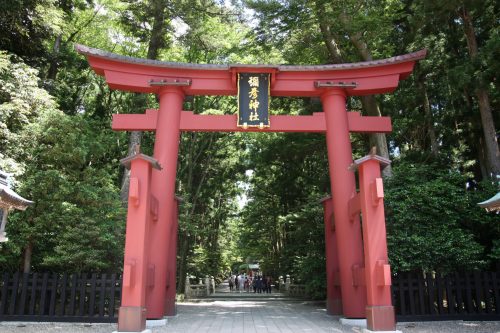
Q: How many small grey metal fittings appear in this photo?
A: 2